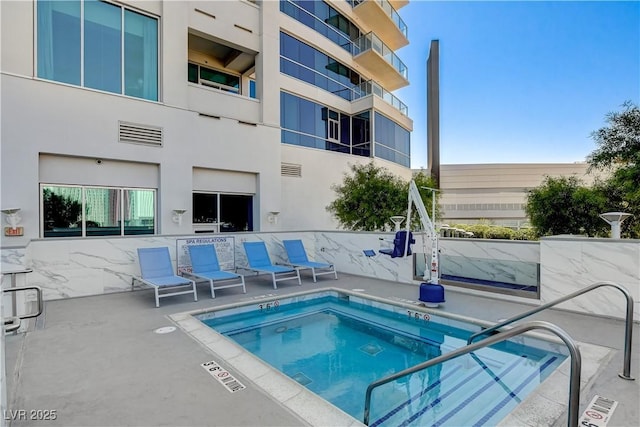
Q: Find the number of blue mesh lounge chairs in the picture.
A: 4